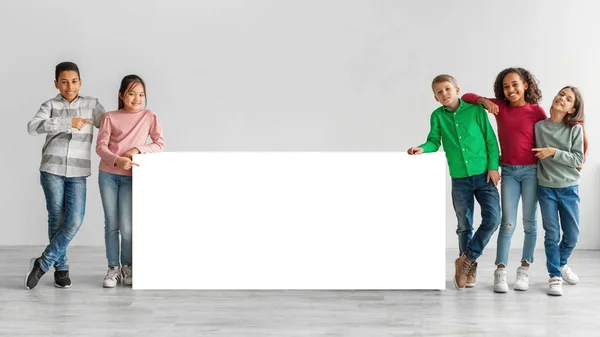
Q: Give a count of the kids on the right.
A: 3